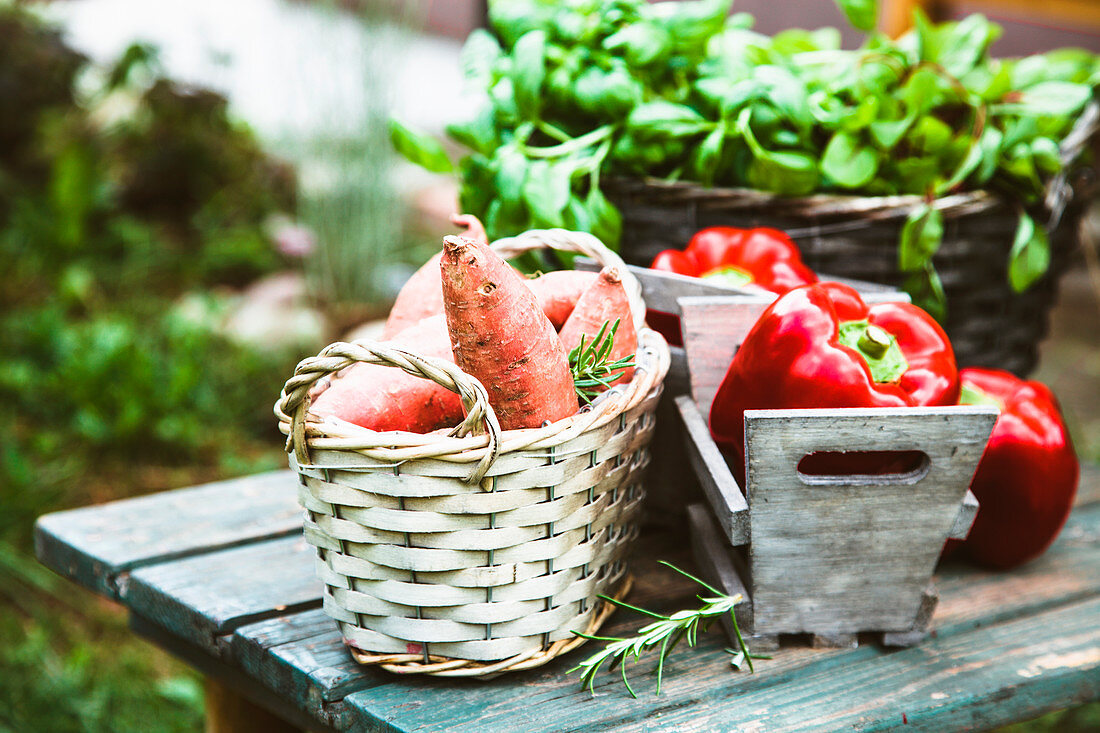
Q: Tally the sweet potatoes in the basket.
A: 5